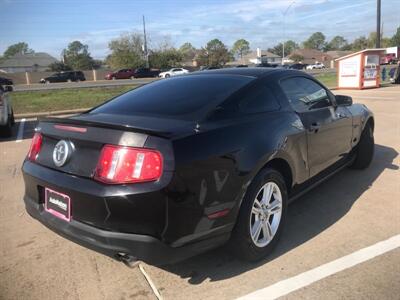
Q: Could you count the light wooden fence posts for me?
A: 2